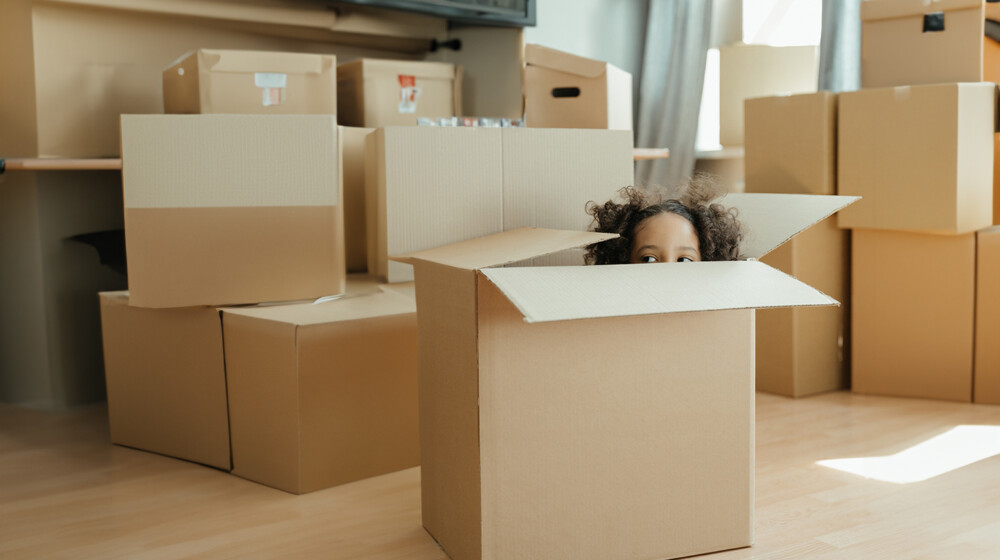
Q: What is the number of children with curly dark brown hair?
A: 1